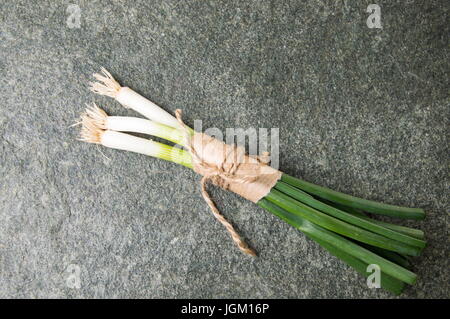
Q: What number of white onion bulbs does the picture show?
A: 3